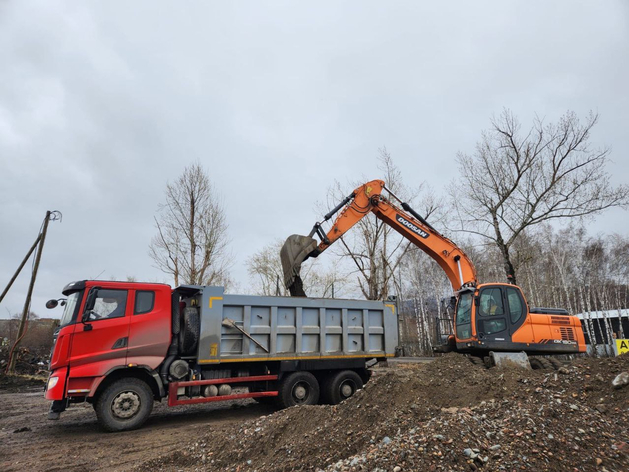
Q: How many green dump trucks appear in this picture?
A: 0